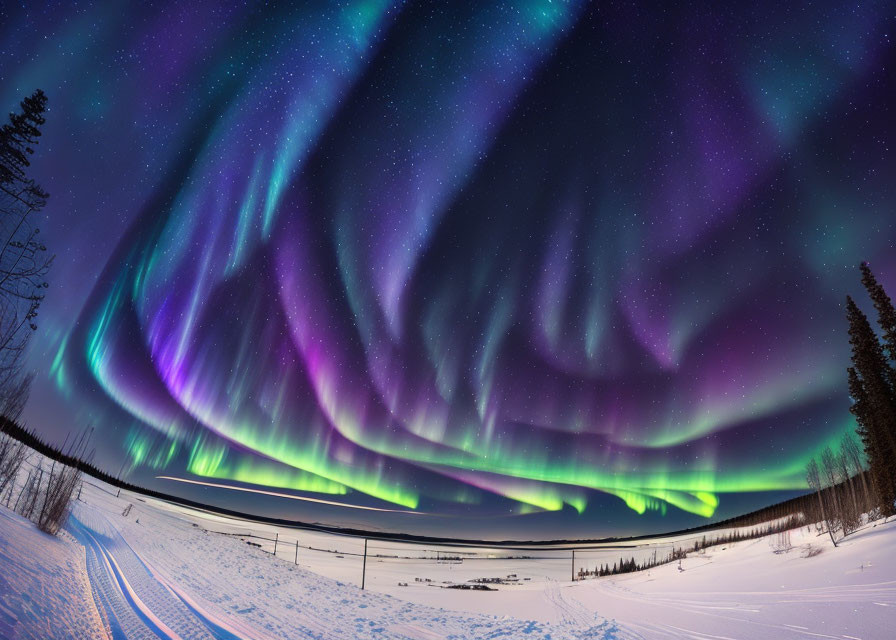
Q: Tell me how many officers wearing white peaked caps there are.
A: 0